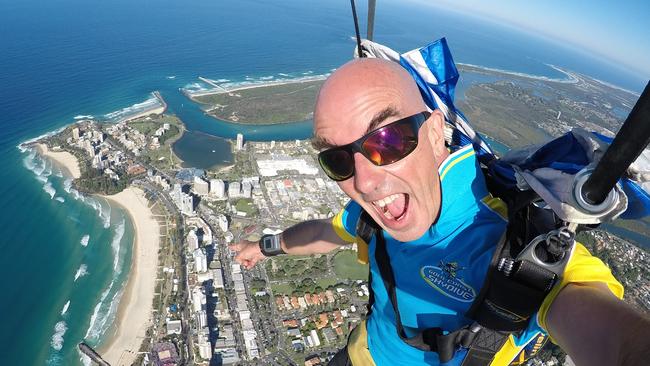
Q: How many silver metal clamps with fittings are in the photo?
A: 2